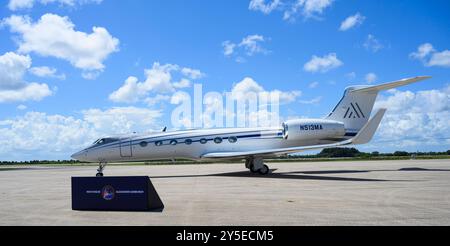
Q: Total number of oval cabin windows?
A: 7